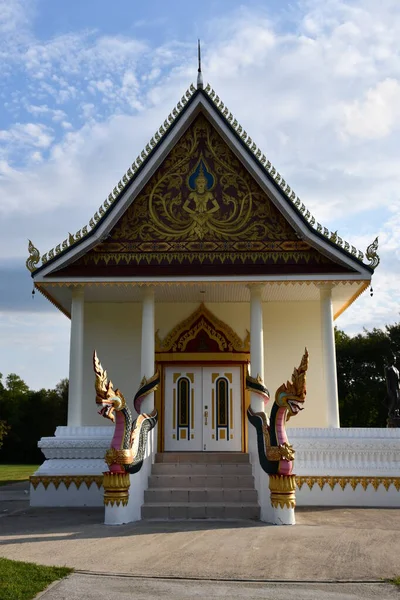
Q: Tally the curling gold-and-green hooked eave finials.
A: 2